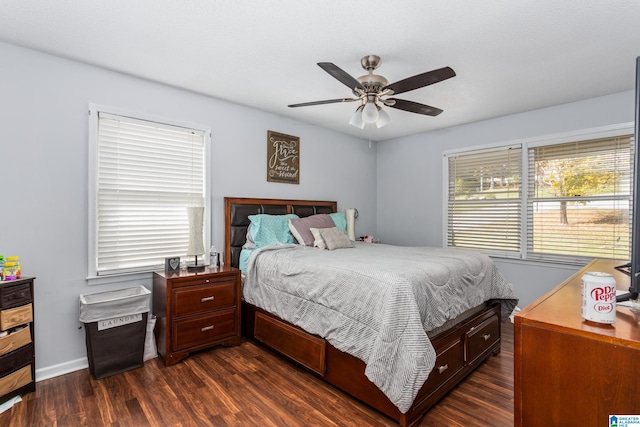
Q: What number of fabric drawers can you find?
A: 5